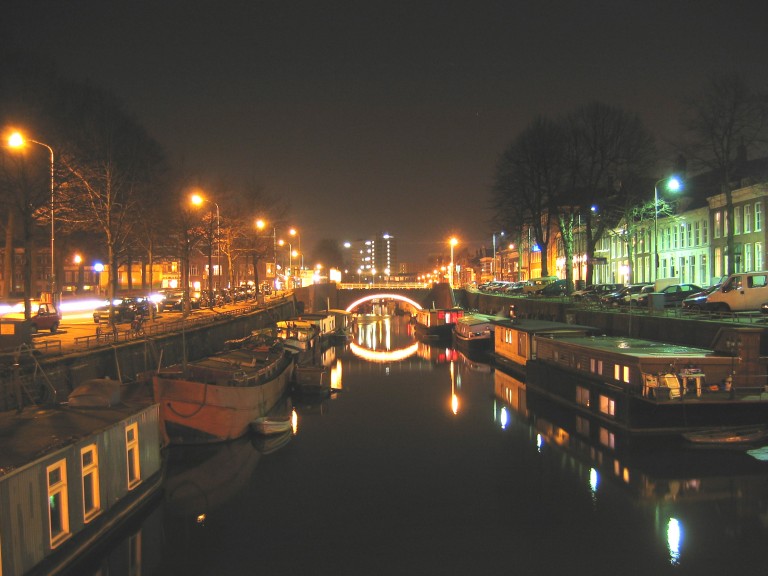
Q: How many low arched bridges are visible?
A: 1